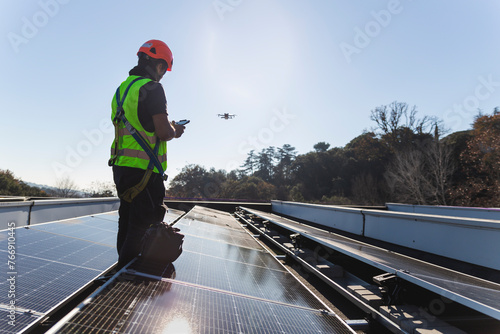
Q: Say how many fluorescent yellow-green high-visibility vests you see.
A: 1